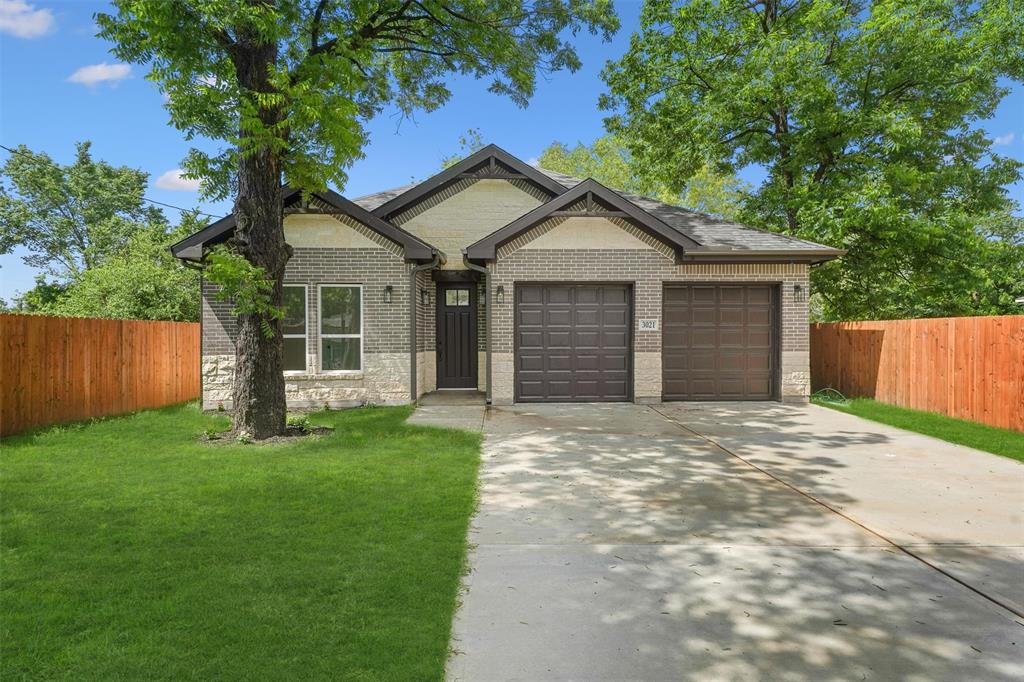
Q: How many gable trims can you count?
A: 3